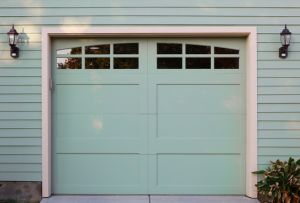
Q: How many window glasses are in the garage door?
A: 12